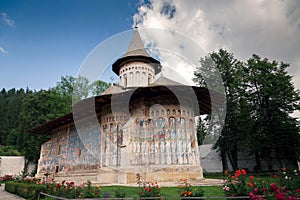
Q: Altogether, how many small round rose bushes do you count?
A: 2